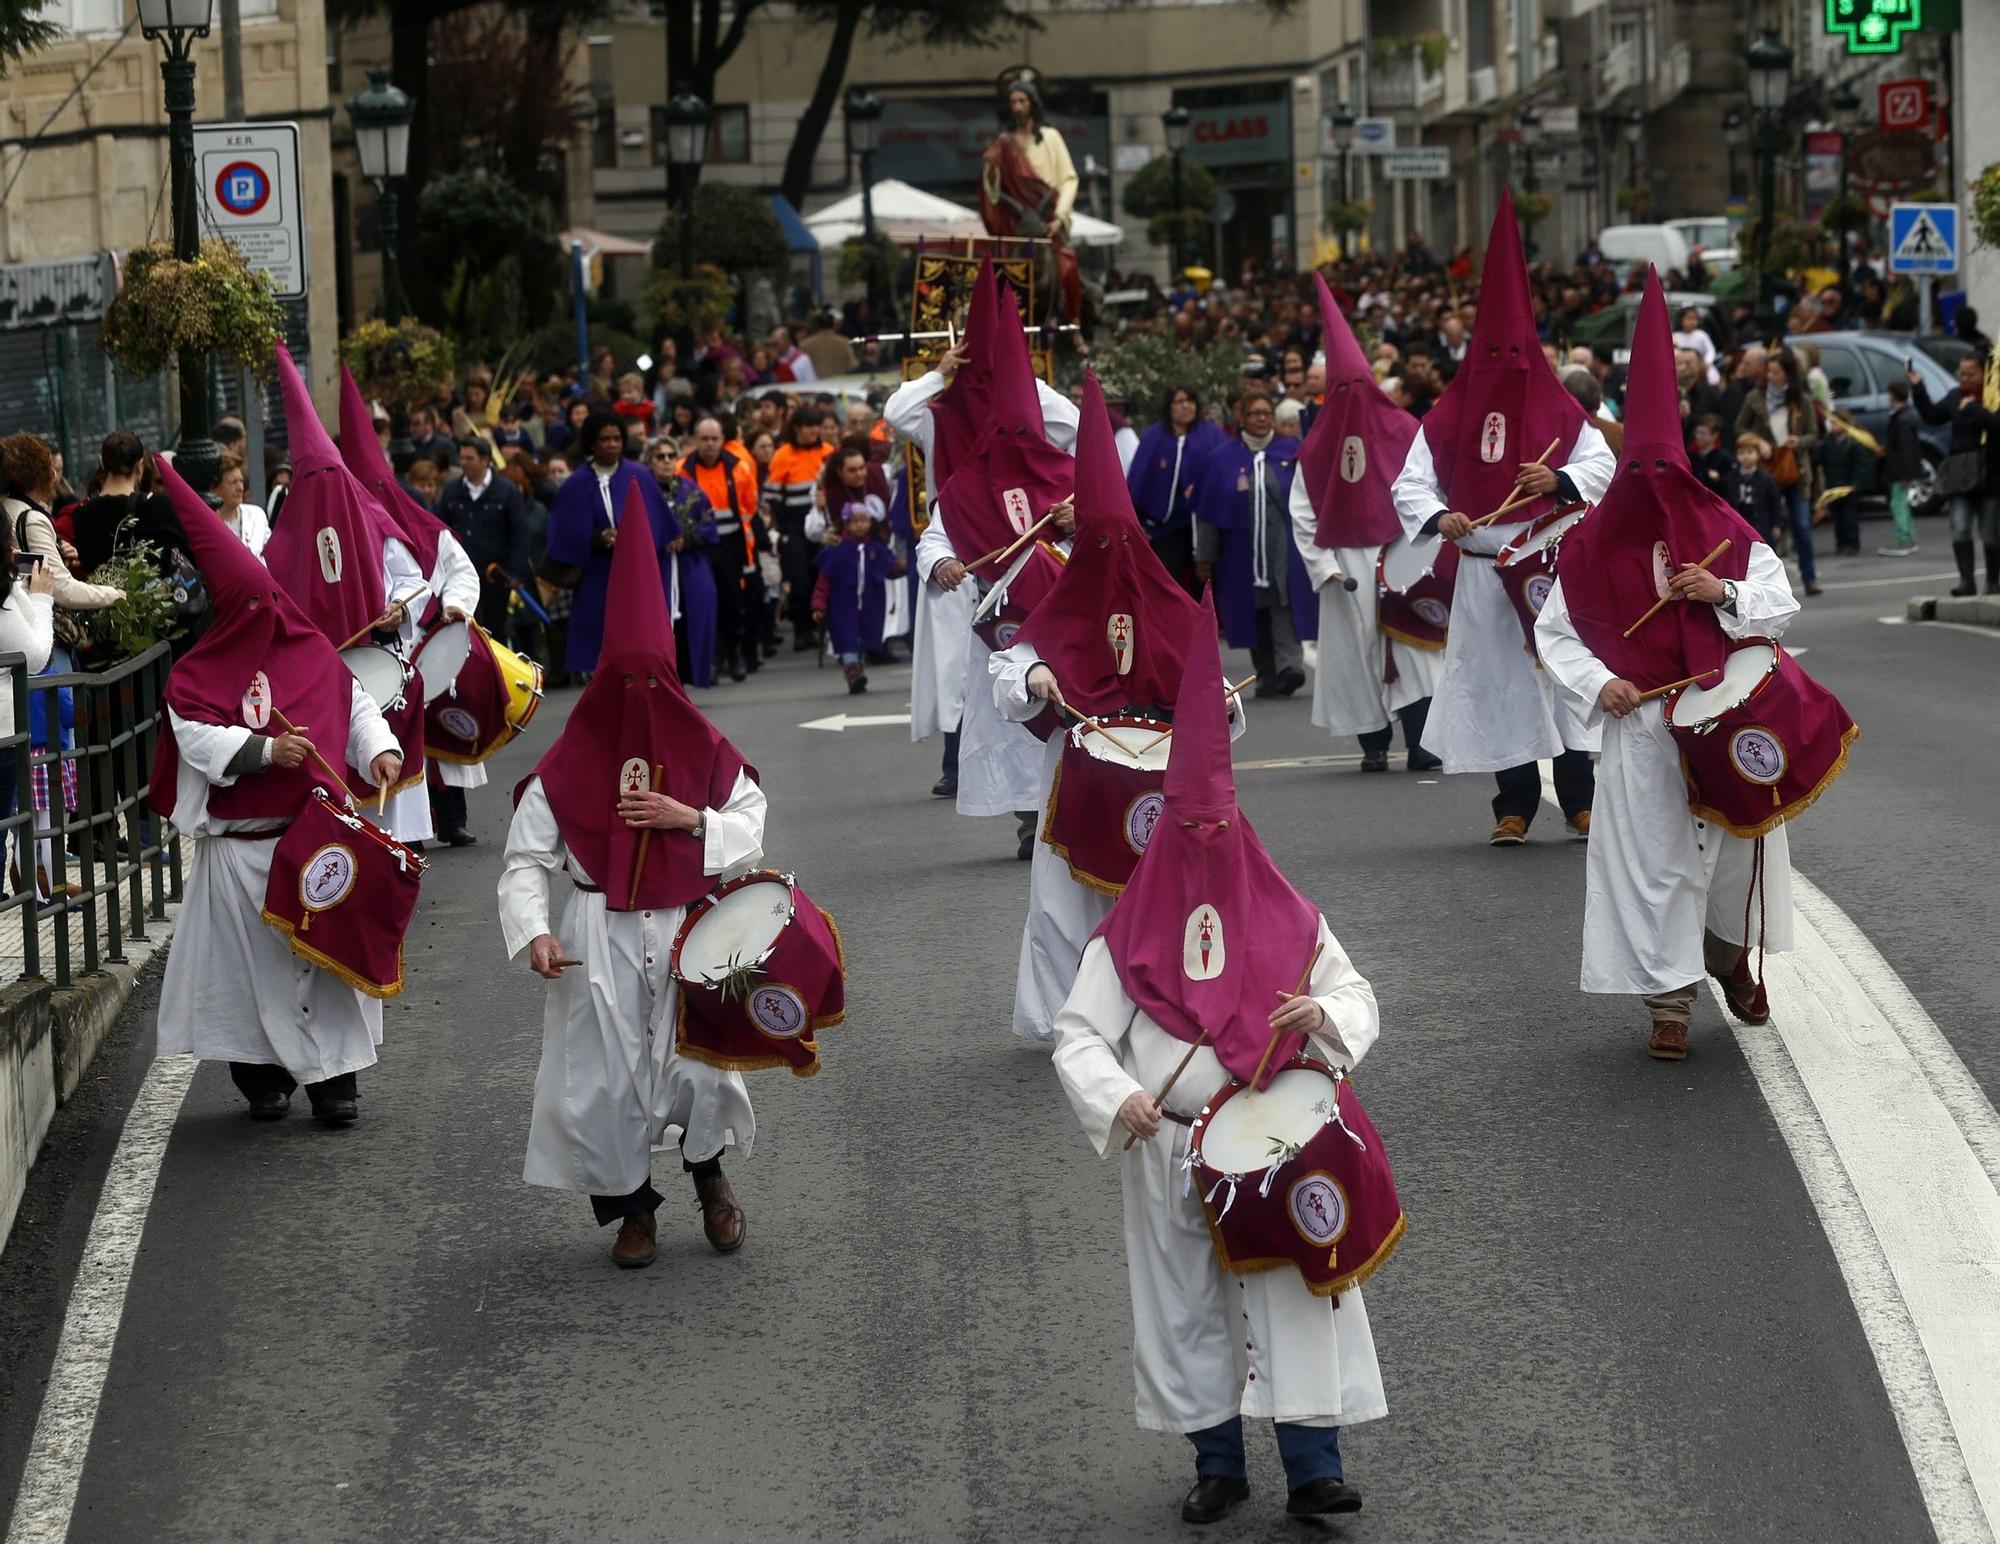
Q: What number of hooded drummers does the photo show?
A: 10